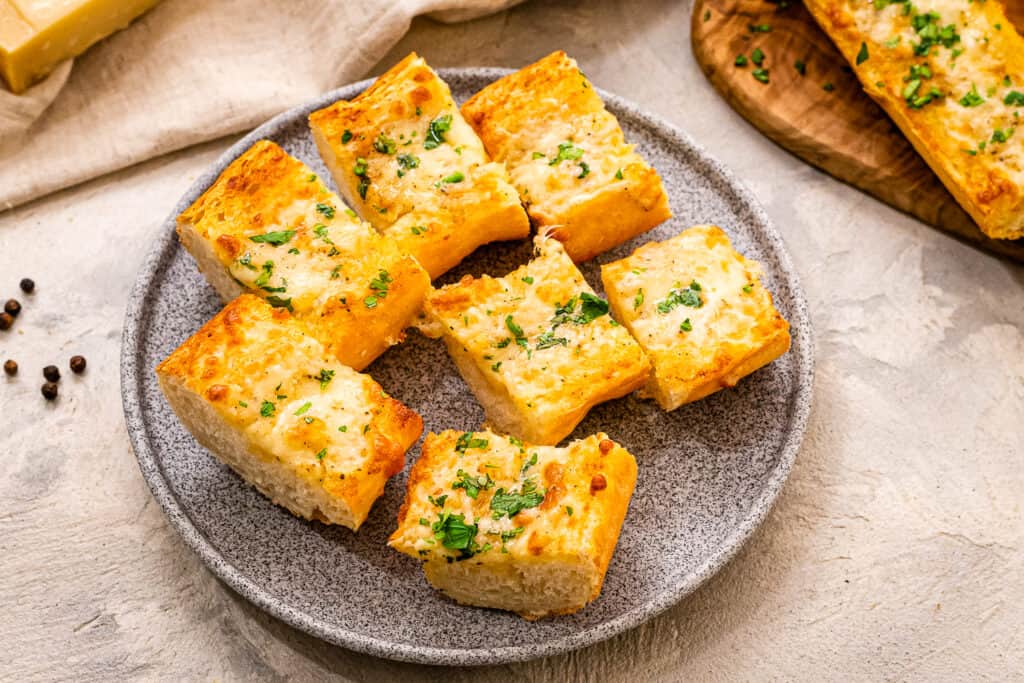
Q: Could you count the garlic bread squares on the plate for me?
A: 7